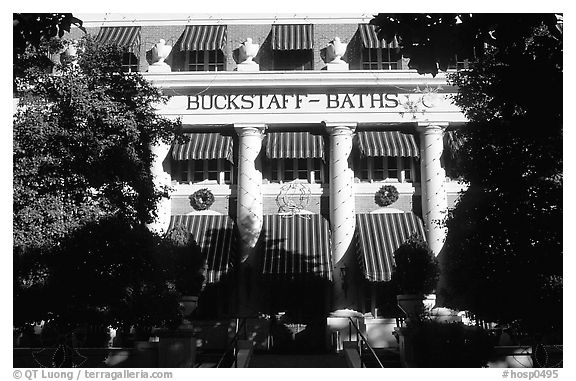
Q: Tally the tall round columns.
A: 4